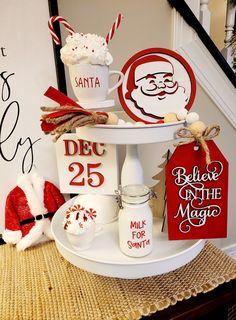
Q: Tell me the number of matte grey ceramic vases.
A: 0